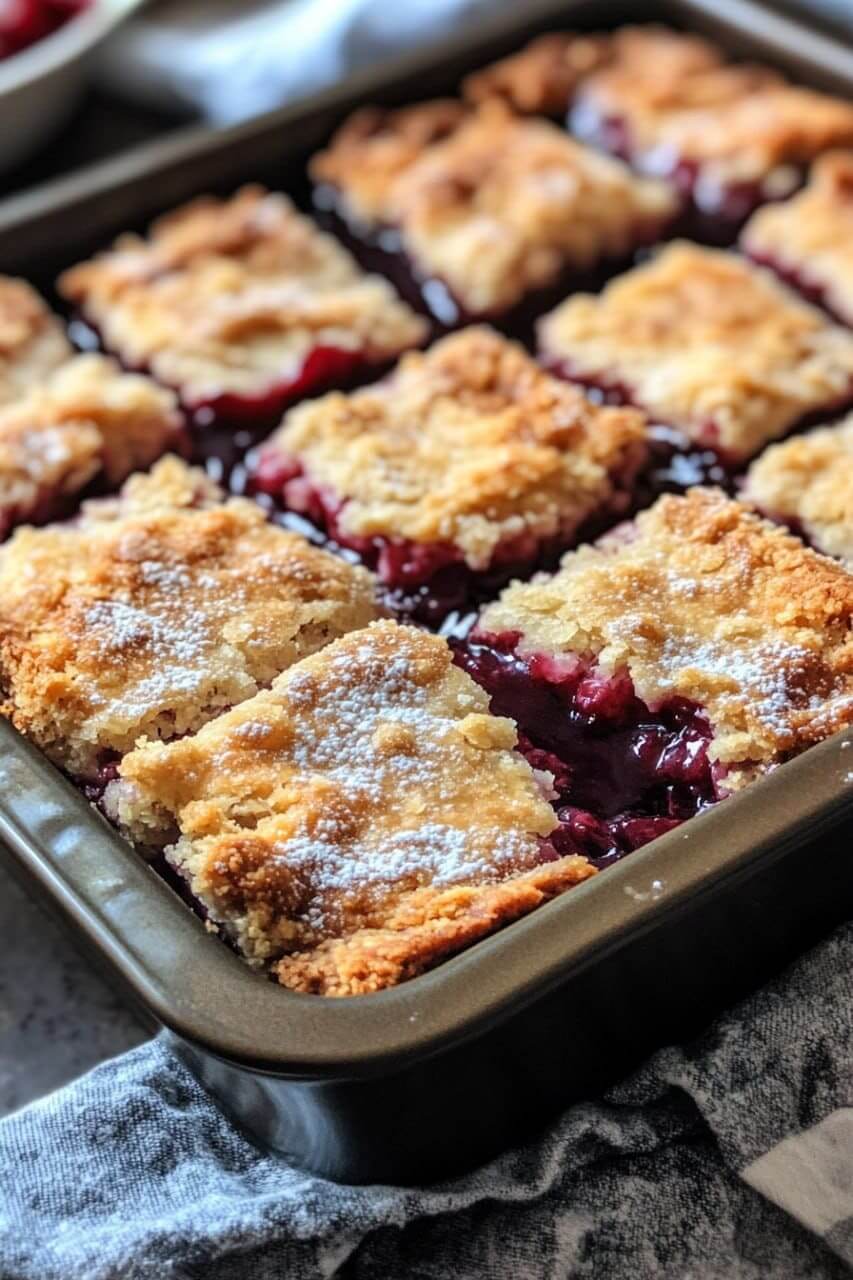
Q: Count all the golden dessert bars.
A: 11